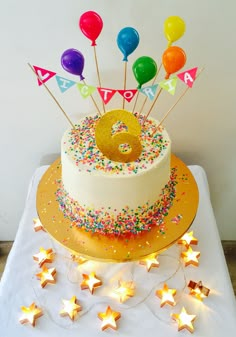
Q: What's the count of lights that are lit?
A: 15